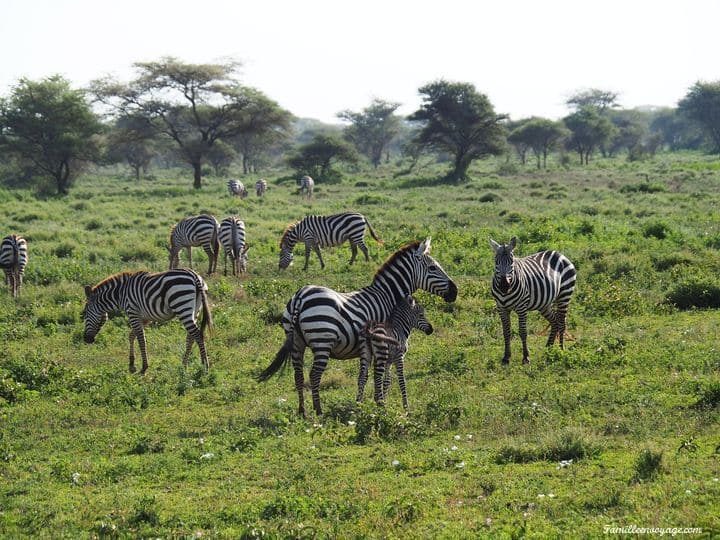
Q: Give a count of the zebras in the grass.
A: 11